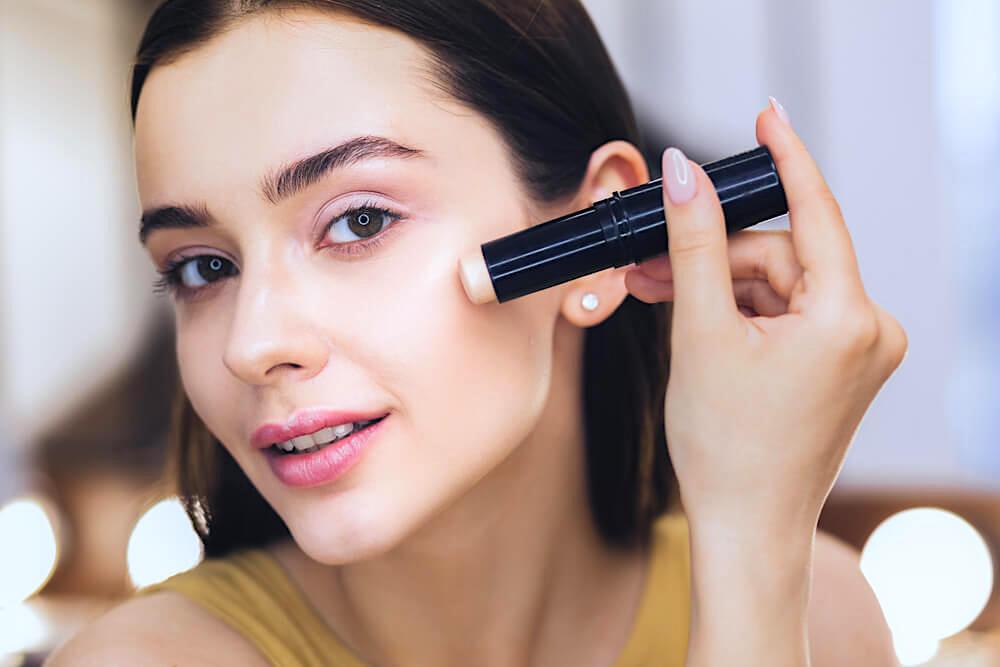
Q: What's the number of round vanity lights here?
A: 3